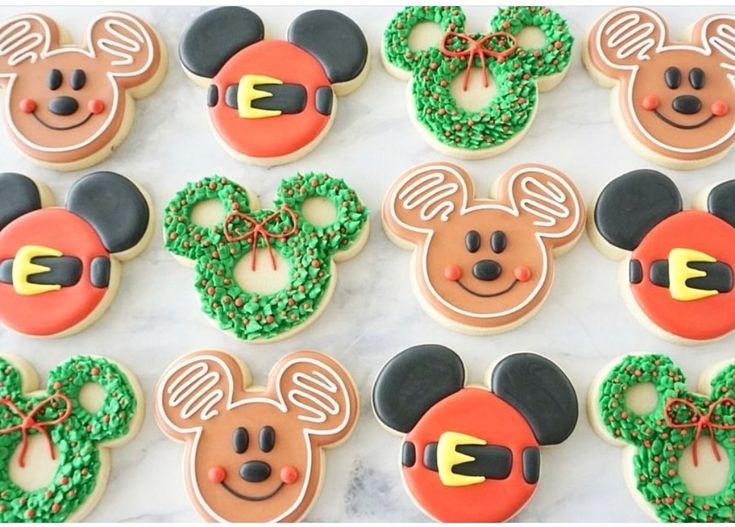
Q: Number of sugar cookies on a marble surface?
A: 12